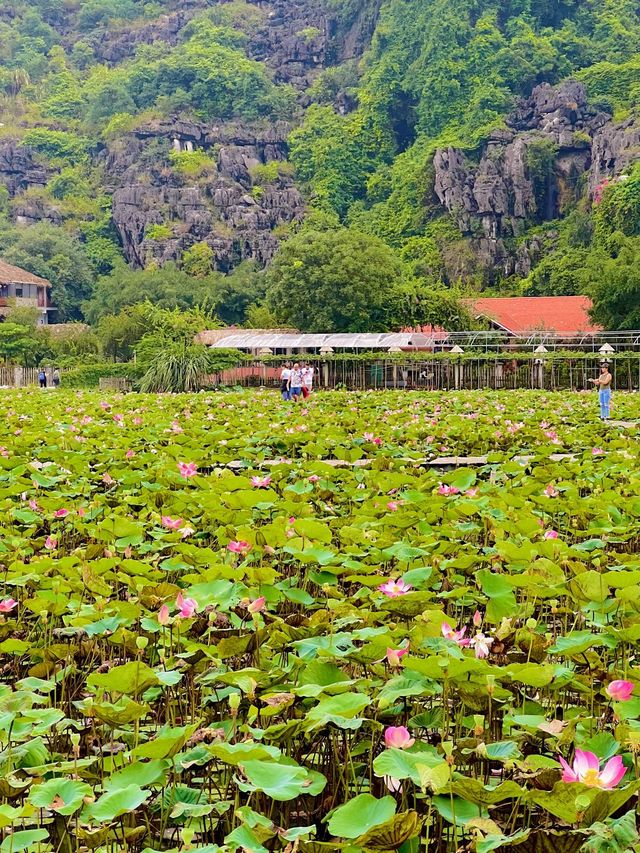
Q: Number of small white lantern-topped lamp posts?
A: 6